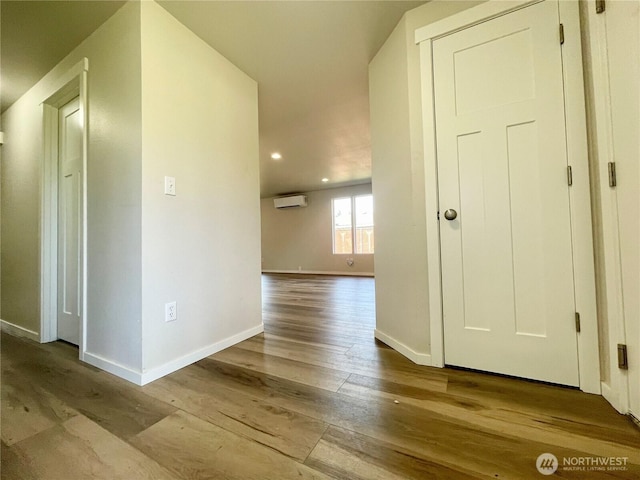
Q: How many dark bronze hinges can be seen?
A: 6